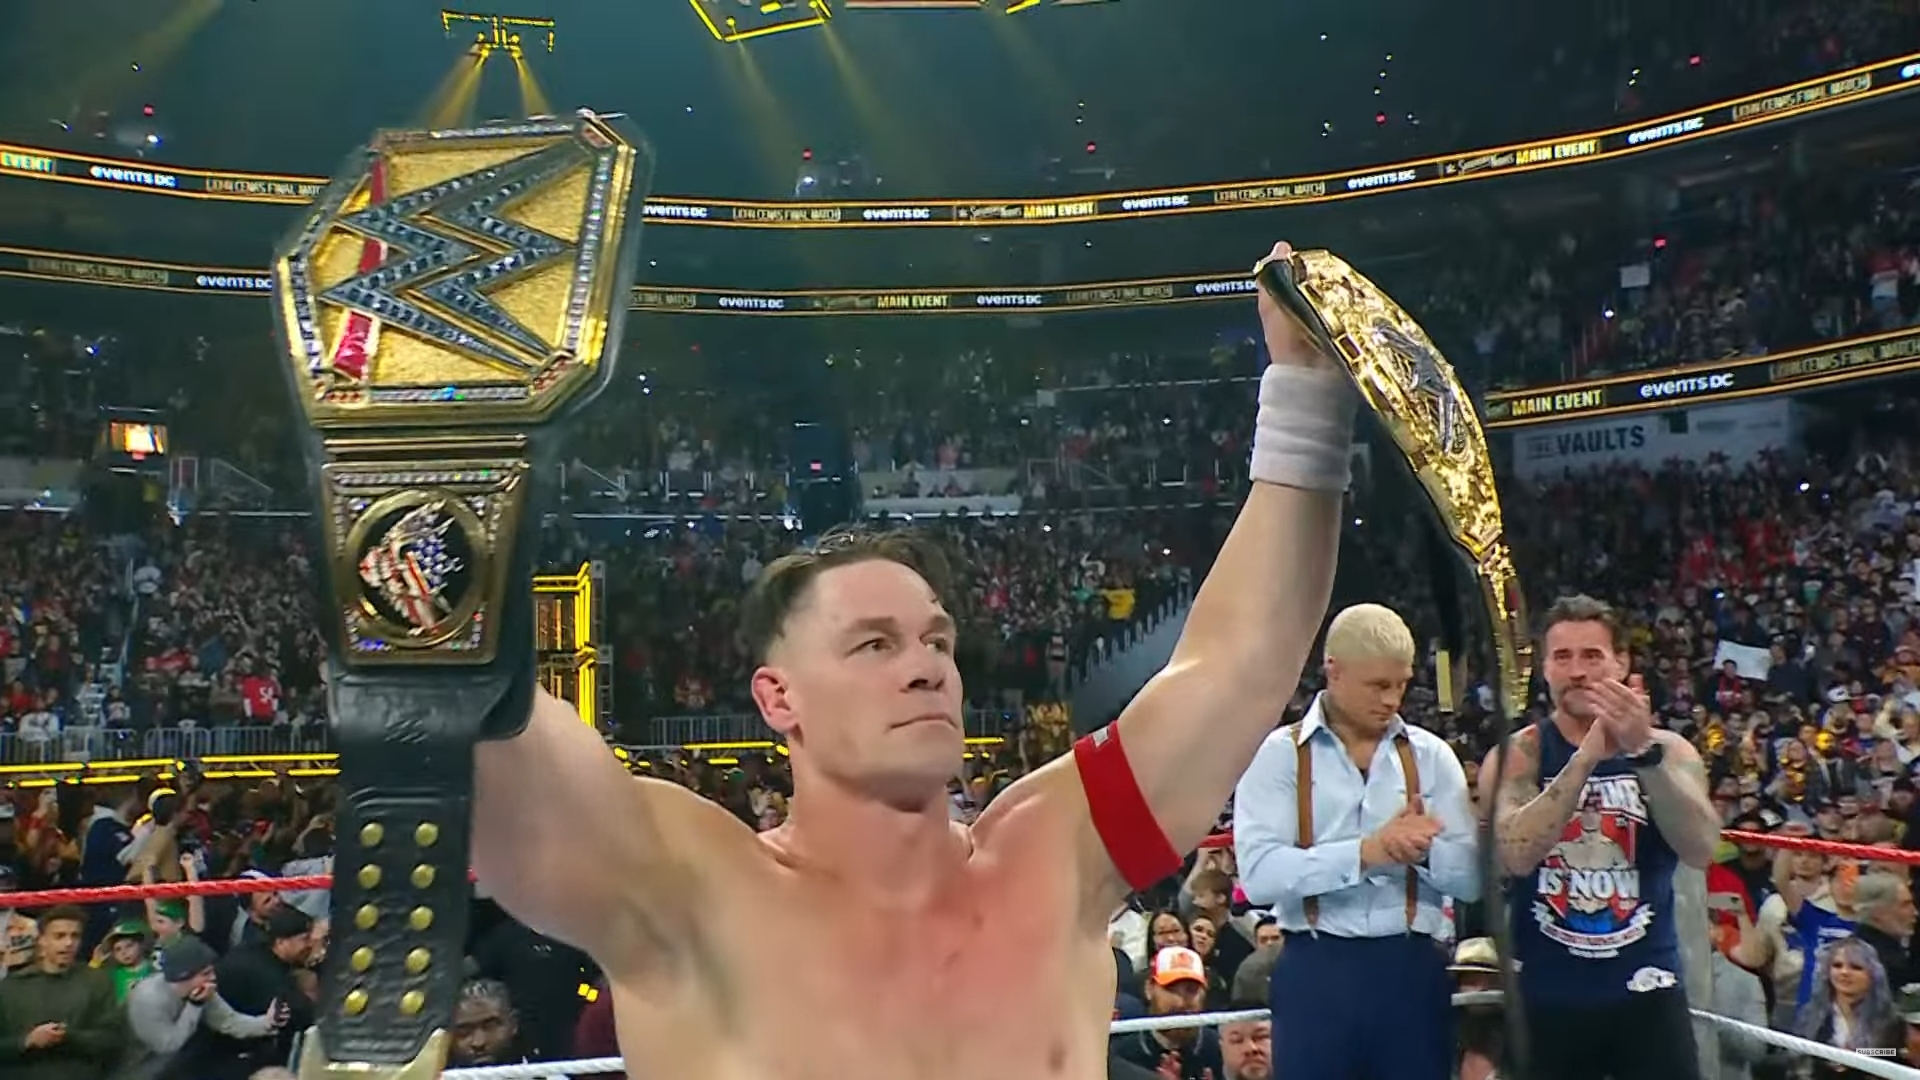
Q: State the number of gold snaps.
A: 10